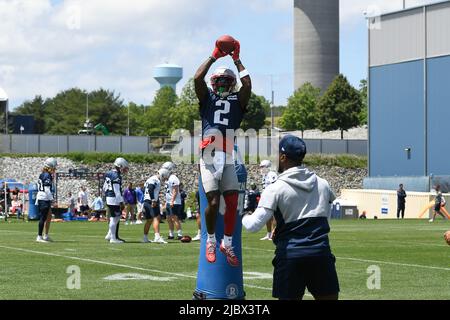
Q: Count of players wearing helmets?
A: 6